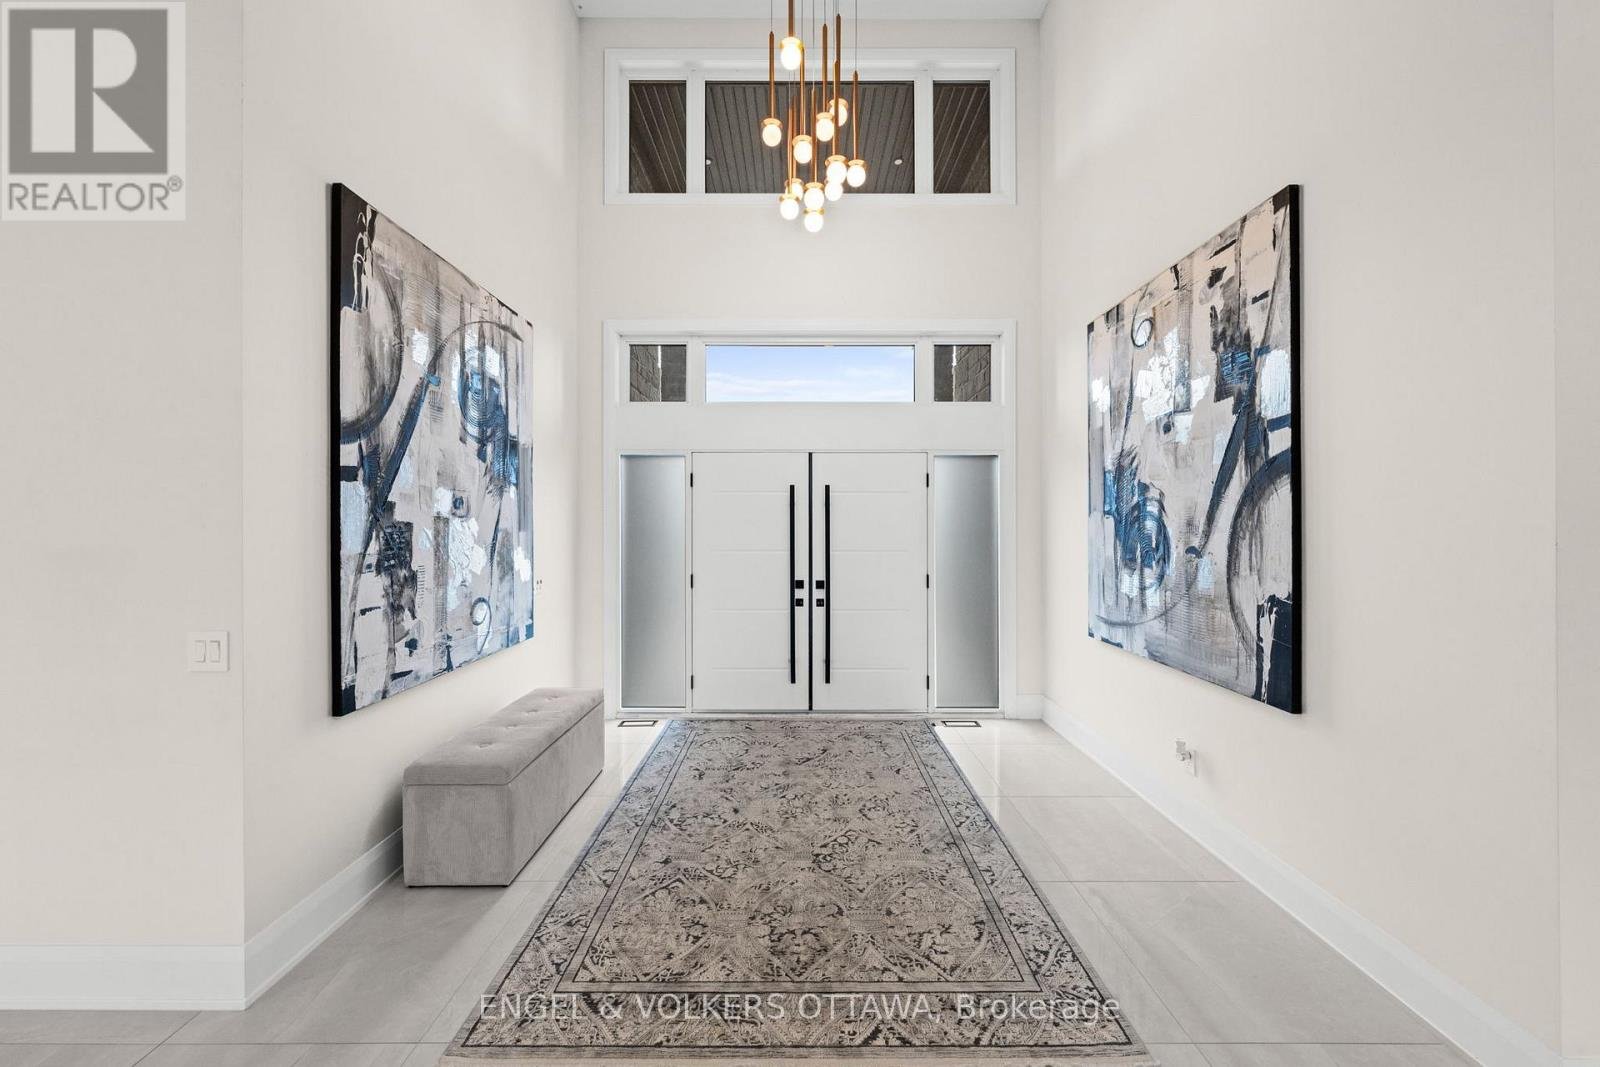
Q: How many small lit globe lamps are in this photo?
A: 12